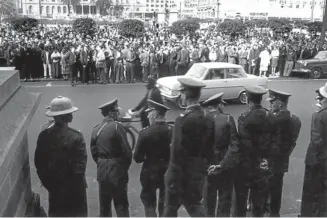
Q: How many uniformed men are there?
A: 8